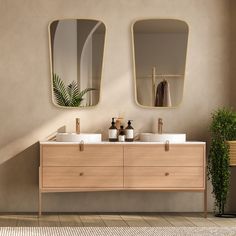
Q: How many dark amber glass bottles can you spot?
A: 3